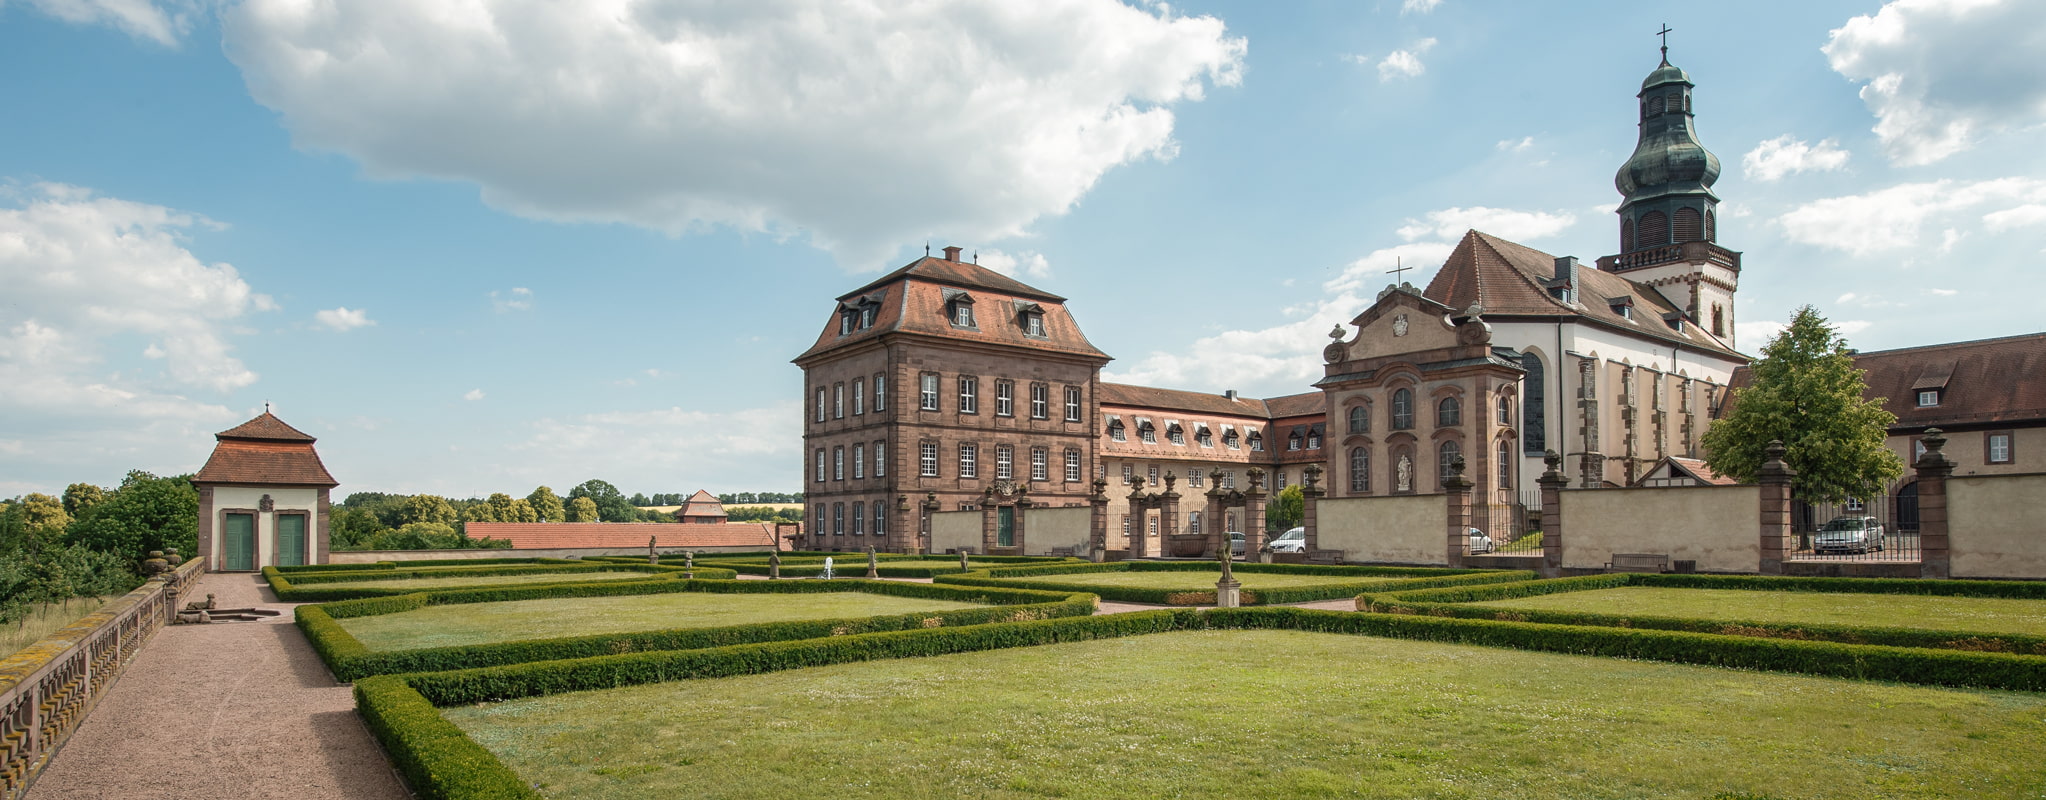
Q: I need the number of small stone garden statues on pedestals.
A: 6